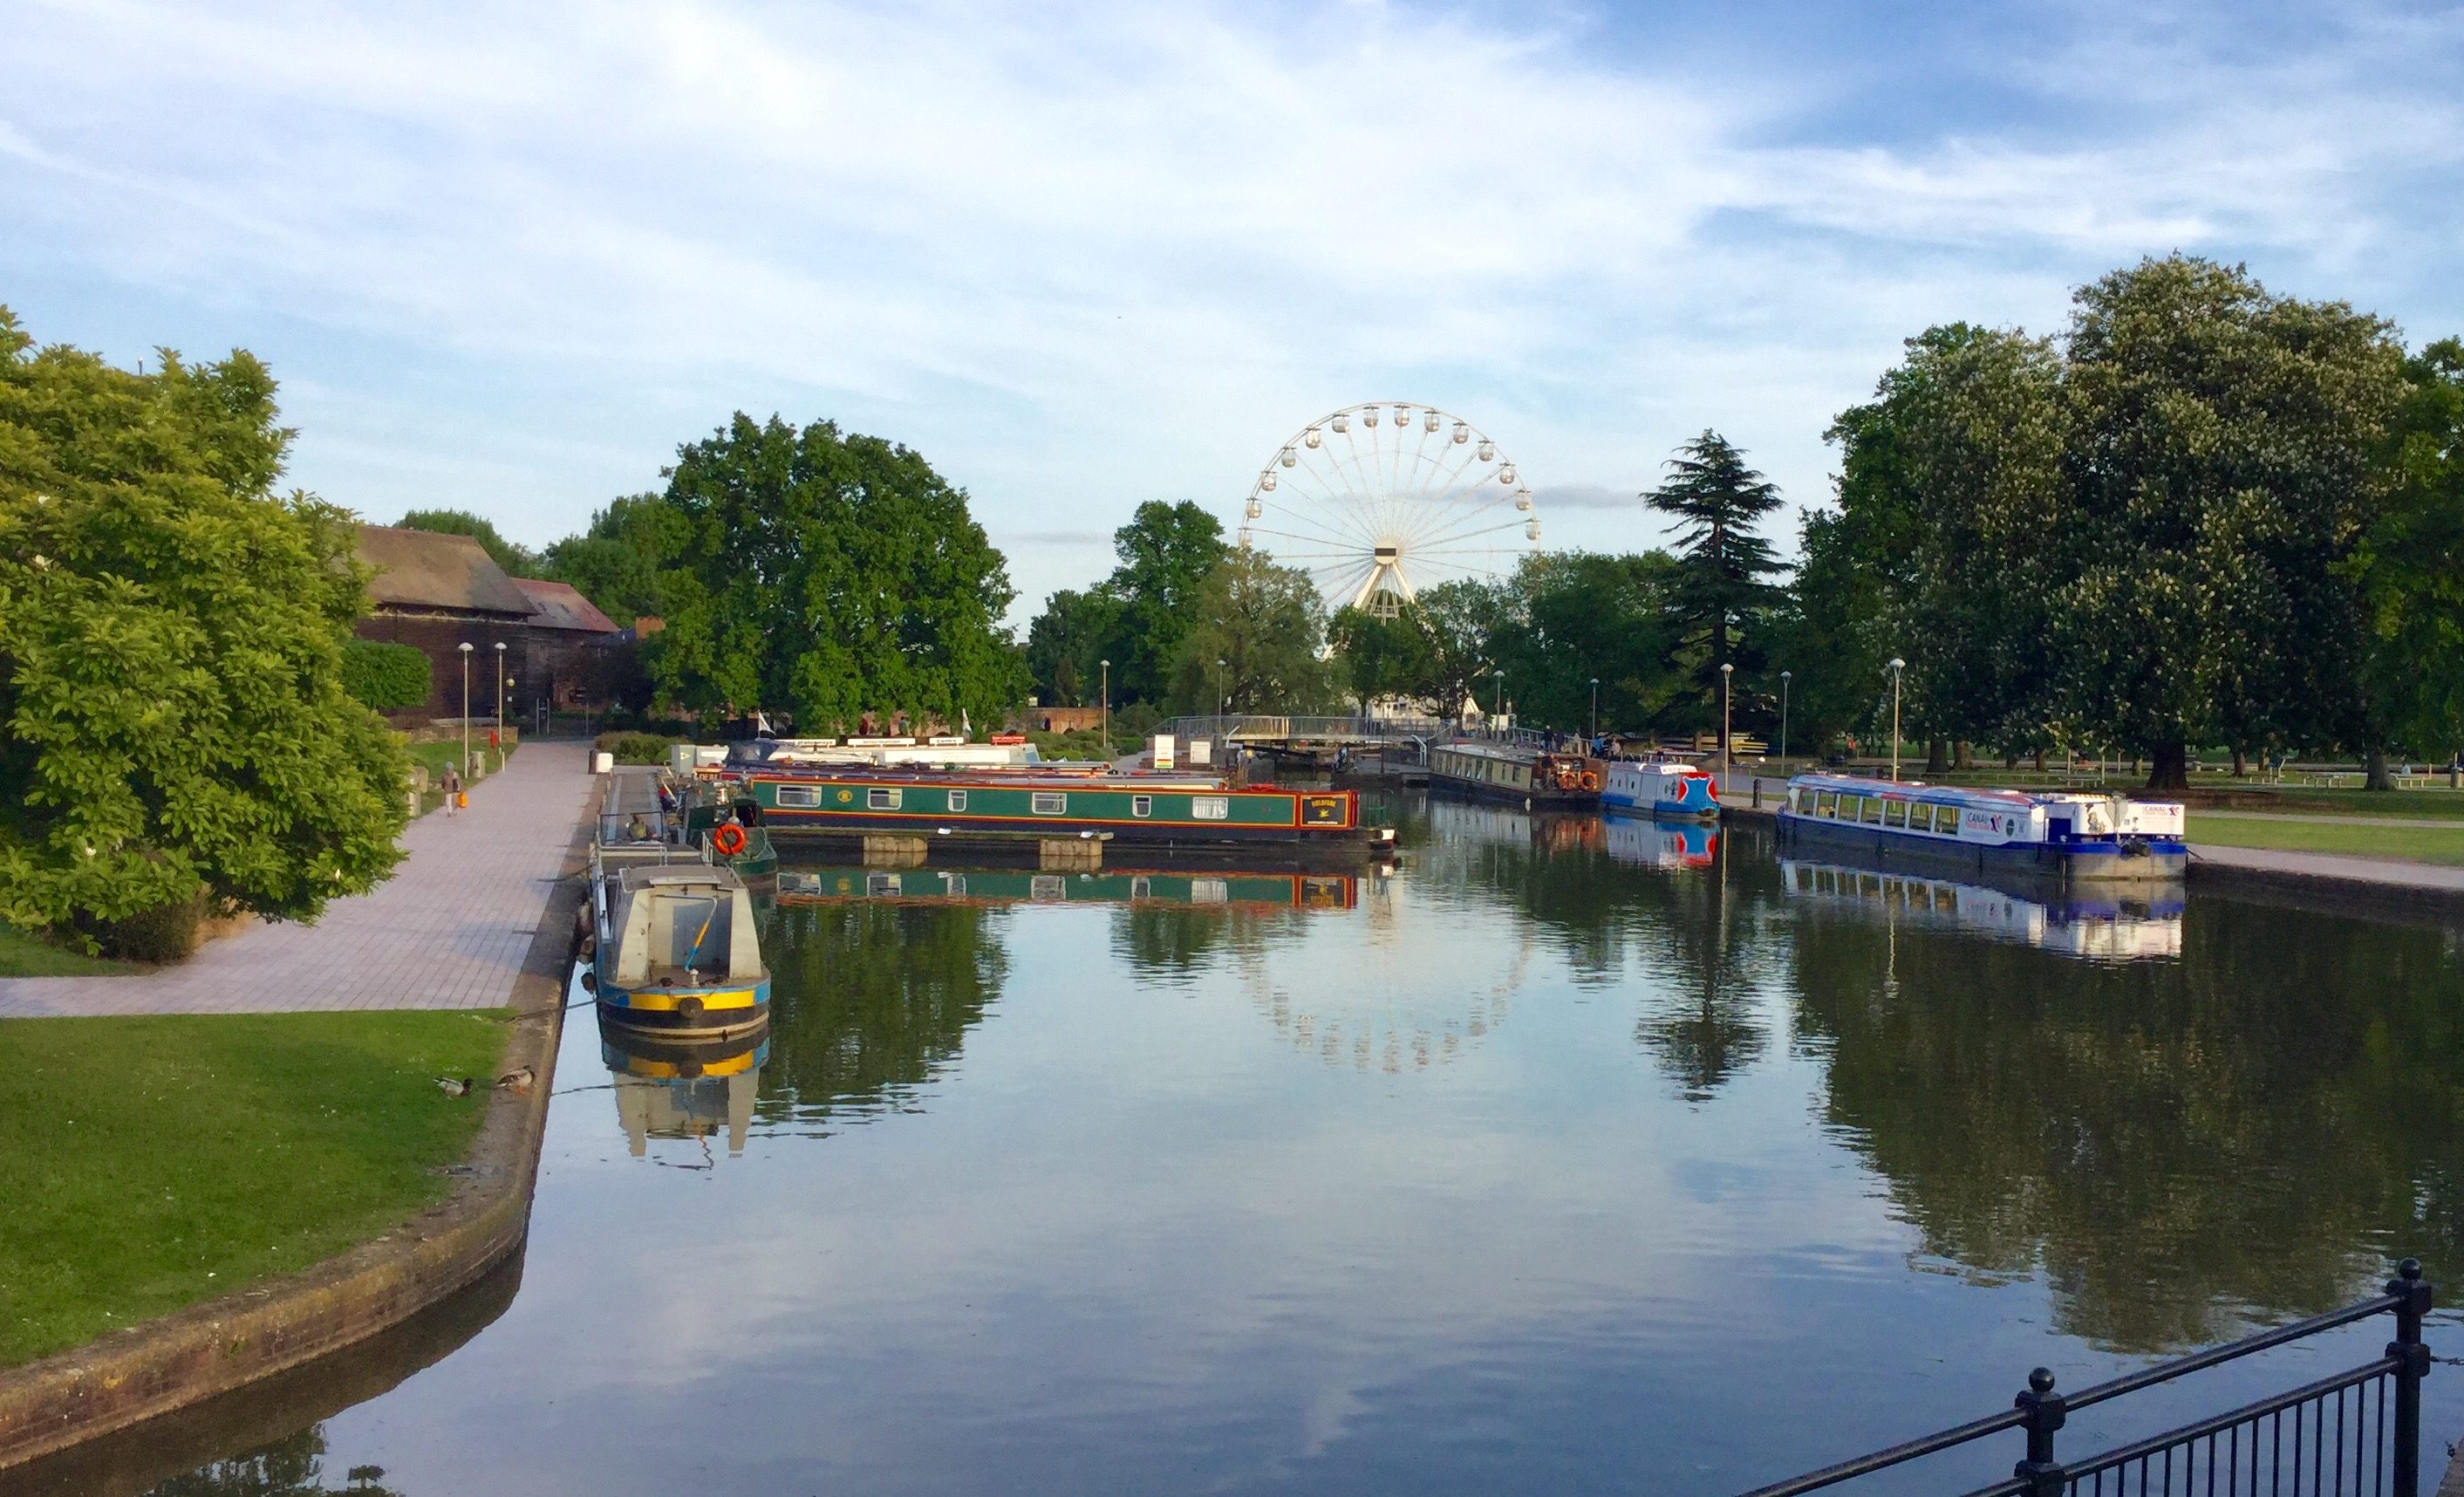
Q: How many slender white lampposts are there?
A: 9